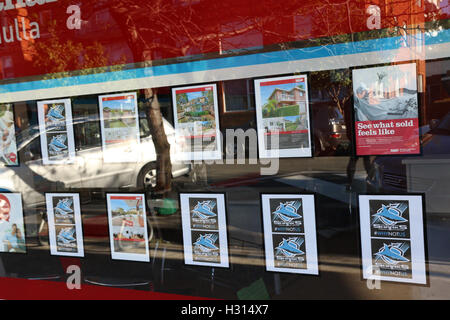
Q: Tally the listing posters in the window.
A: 4